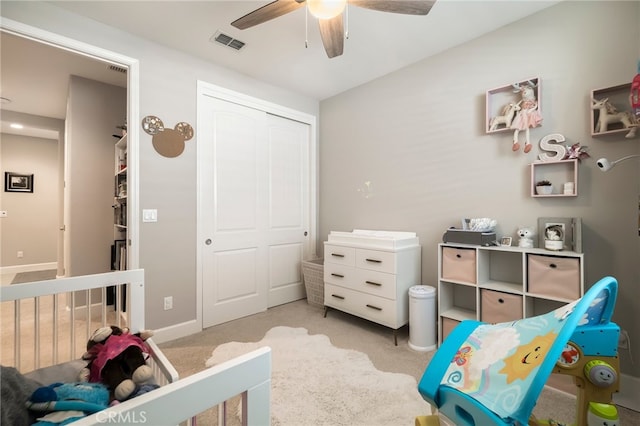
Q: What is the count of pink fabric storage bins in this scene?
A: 4